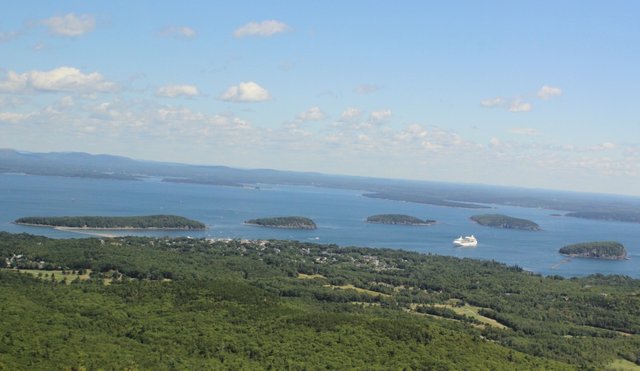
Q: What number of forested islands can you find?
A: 5